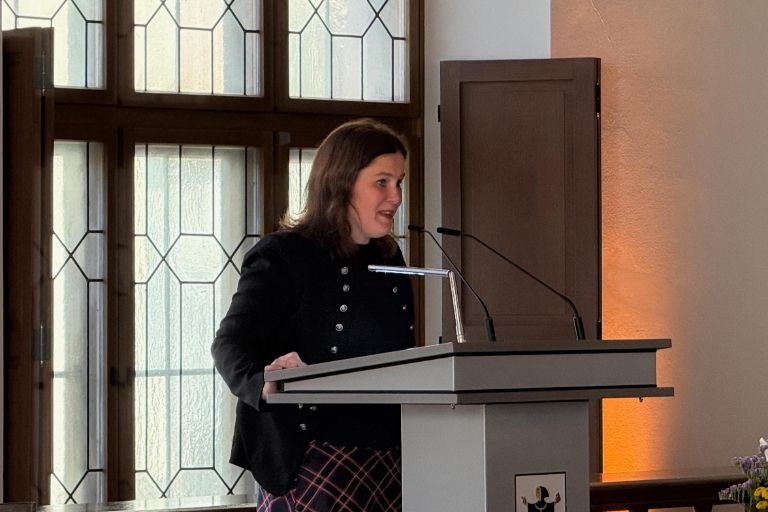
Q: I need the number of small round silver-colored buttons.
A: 11